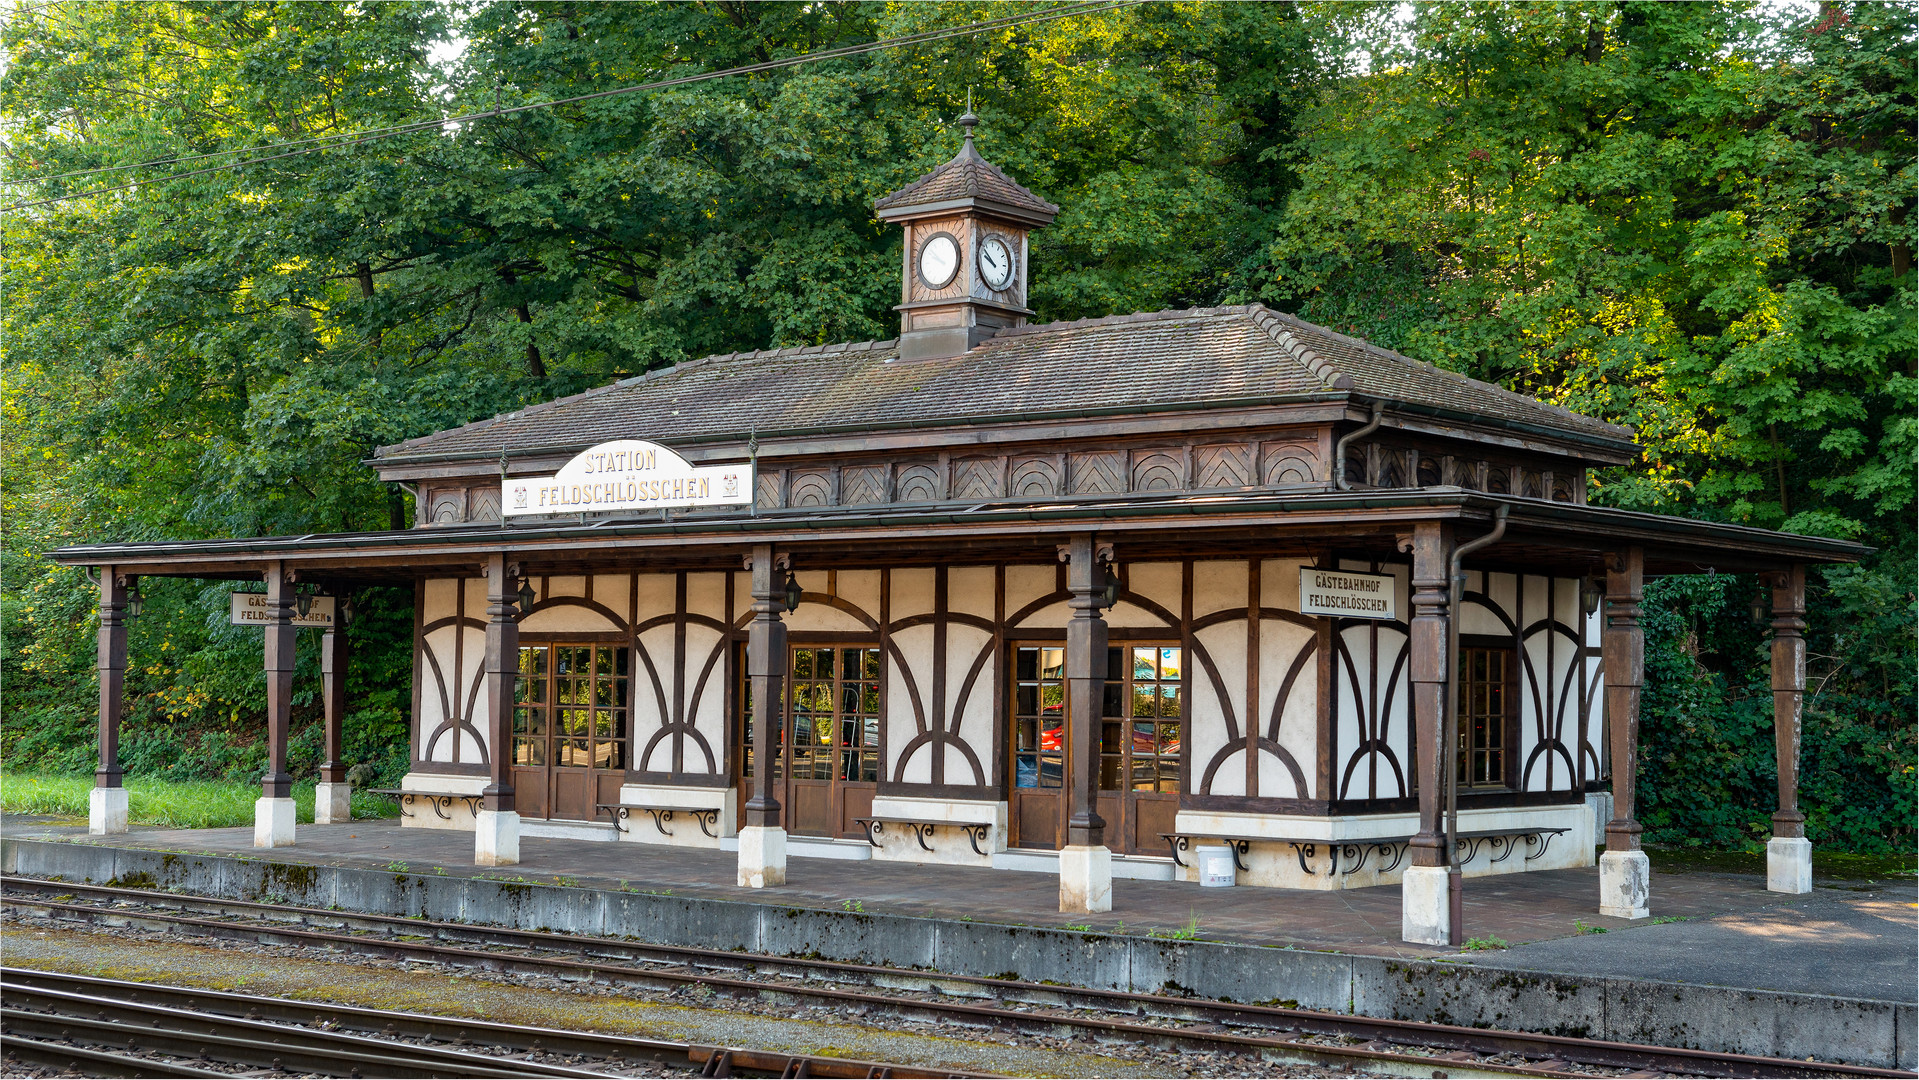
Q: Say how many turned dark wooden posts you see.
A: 9